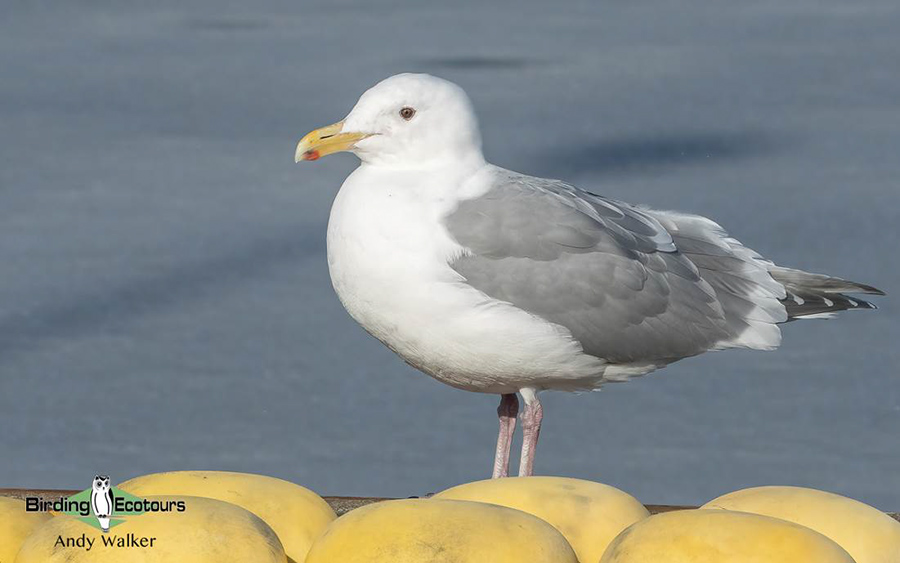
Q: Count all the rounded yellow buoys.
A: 7